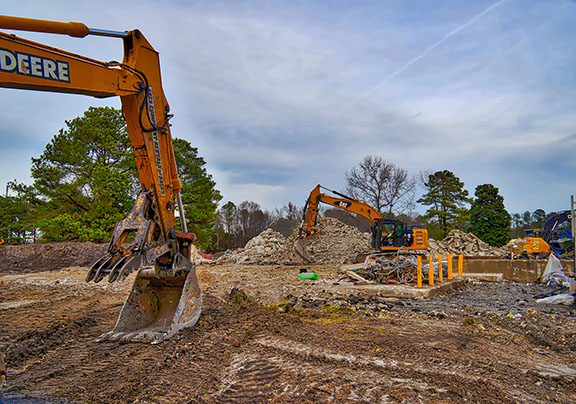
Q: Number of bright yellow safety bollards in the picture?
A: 5